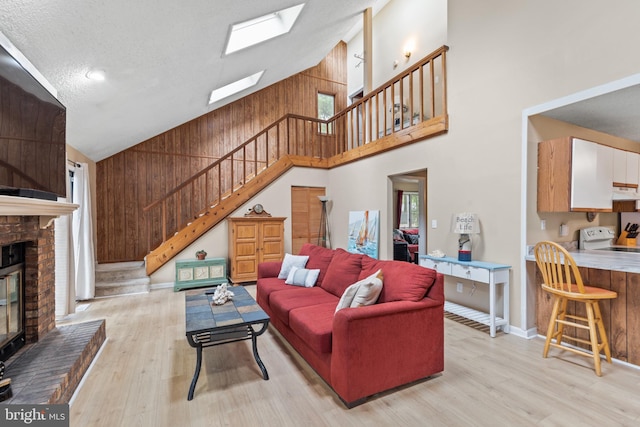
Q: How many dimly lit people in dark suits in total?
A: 0